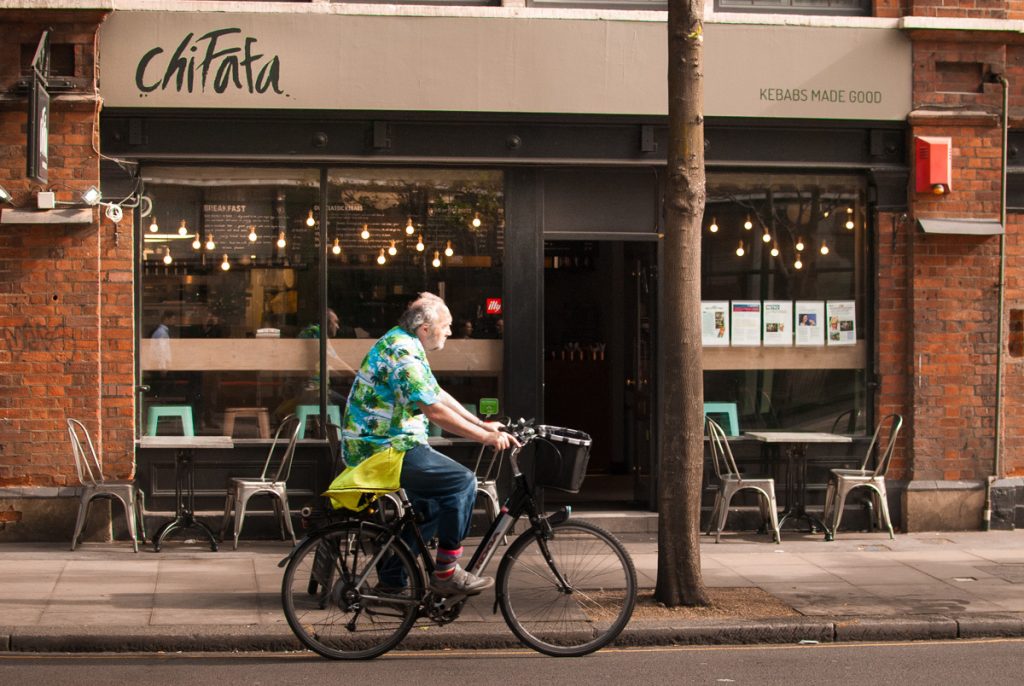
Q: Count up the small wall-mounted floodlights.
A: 2